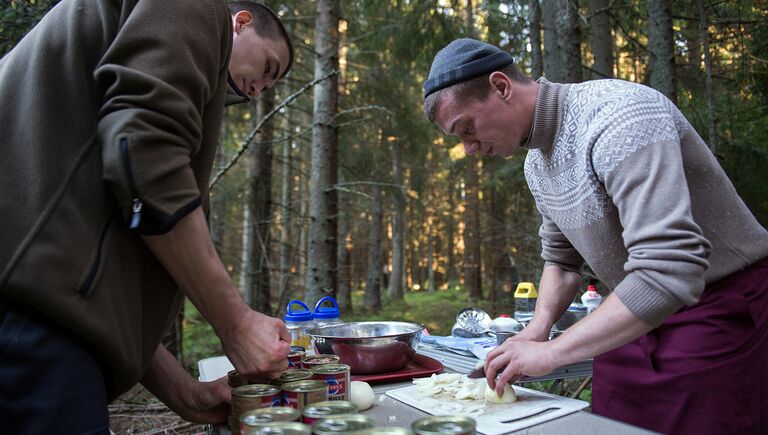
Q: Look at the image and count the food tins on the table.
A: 13